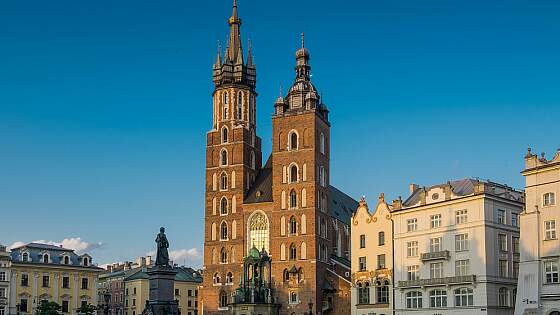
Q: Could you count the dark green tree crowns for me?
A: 2